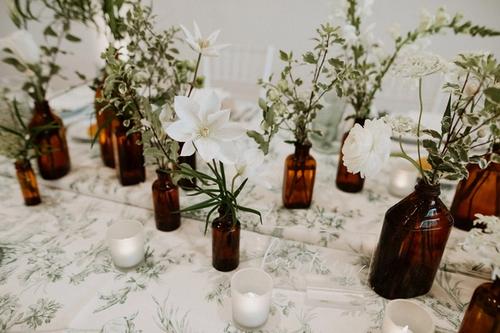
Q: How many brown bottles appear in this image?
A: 12